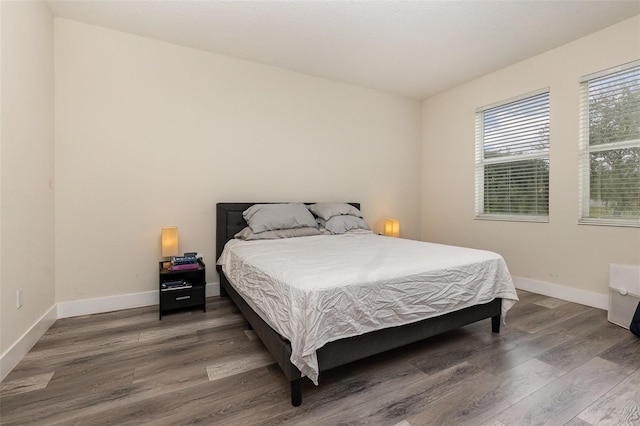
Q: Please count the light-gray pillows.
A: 4